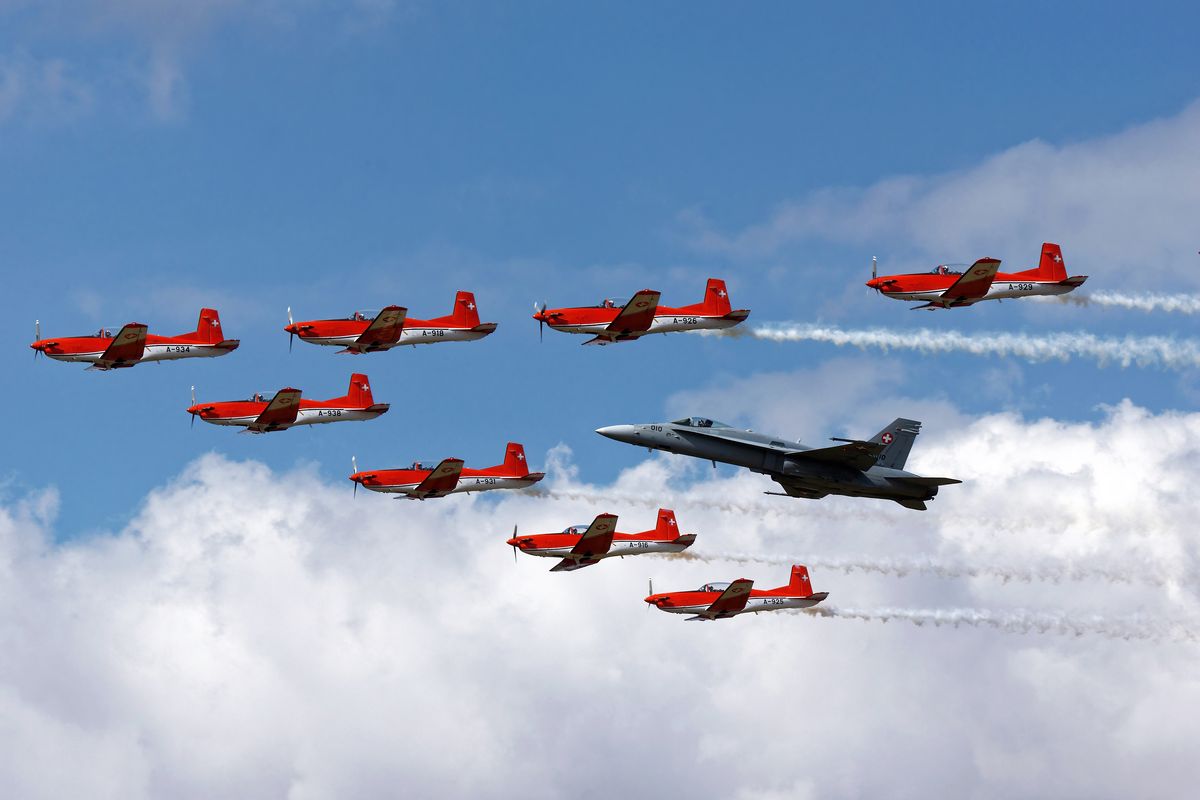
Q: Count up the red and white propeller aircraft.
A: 8